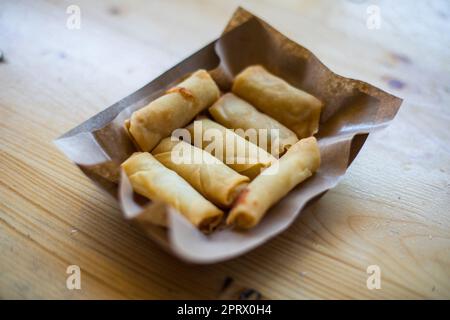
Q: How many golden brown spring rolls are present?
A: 7